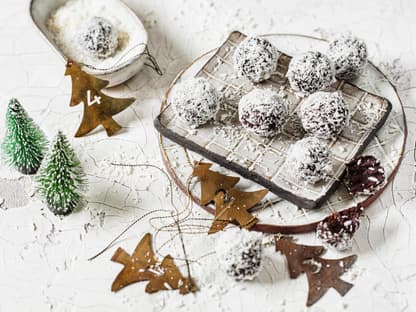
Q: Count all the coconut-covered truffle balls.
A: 9